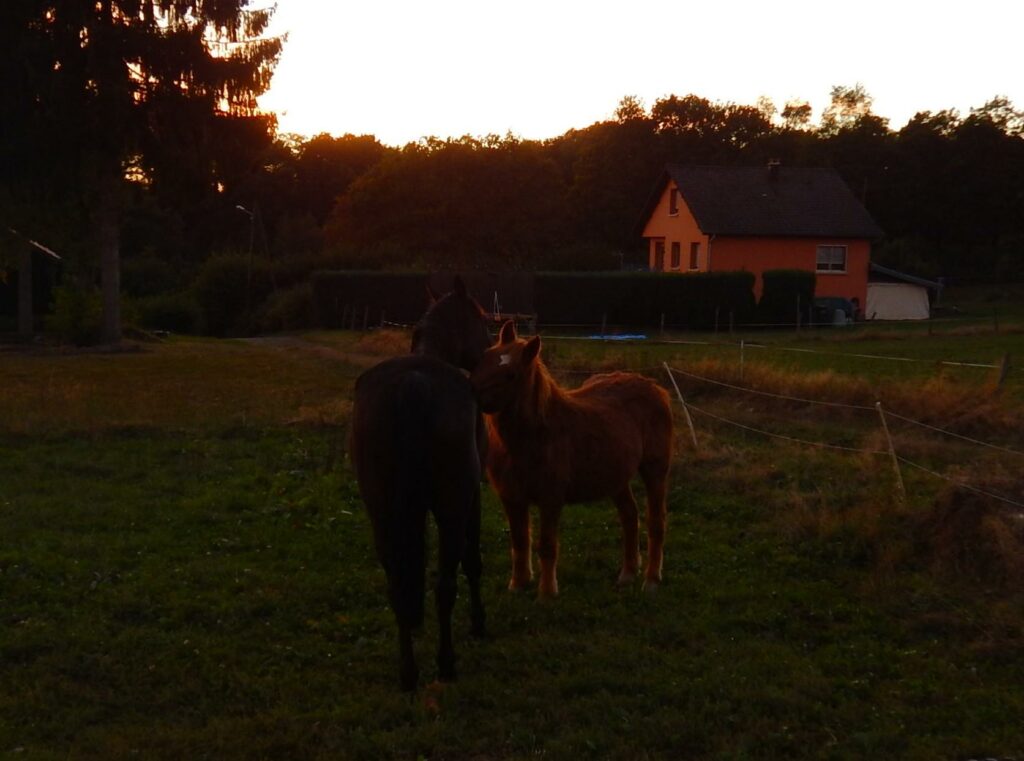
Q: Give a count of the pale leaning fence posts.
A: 2